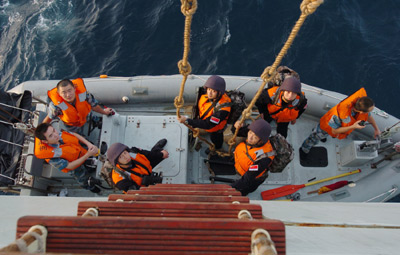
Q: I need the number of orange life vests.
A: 7